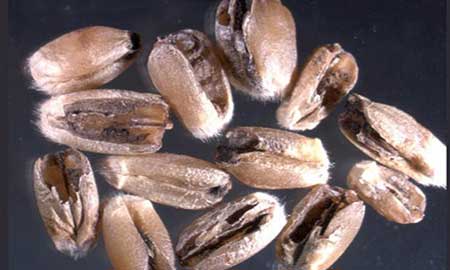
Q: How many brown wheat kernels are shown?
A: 13